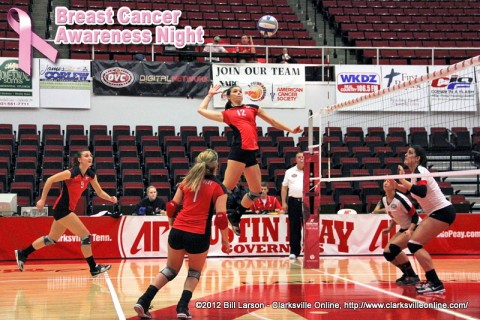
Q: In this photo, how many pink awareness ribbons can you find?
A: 1